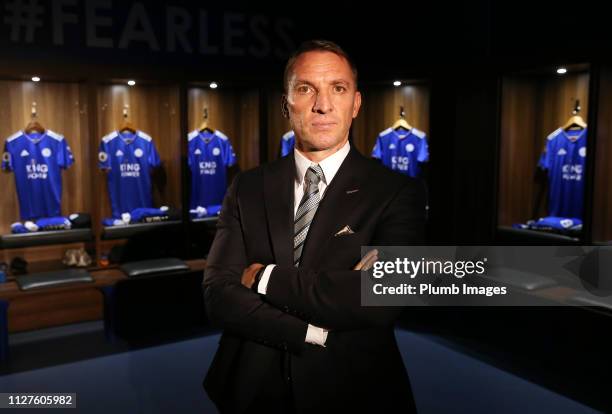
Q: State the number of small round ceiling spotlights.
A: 5